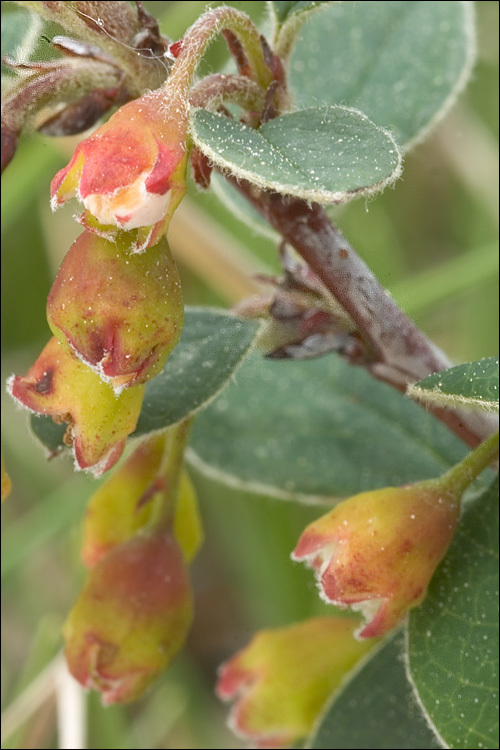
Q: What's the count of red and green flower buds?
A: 7